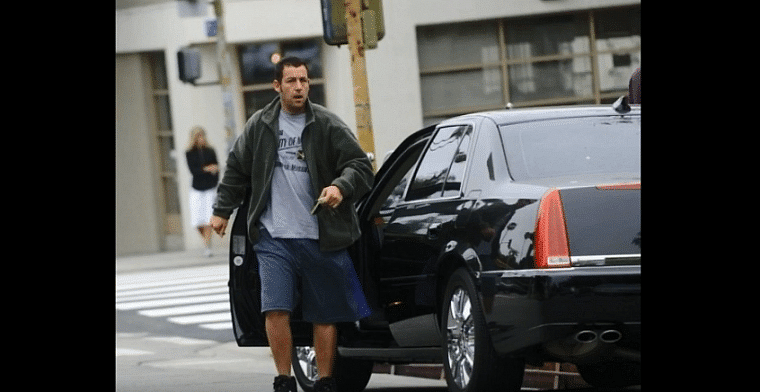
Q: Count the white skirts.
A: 1